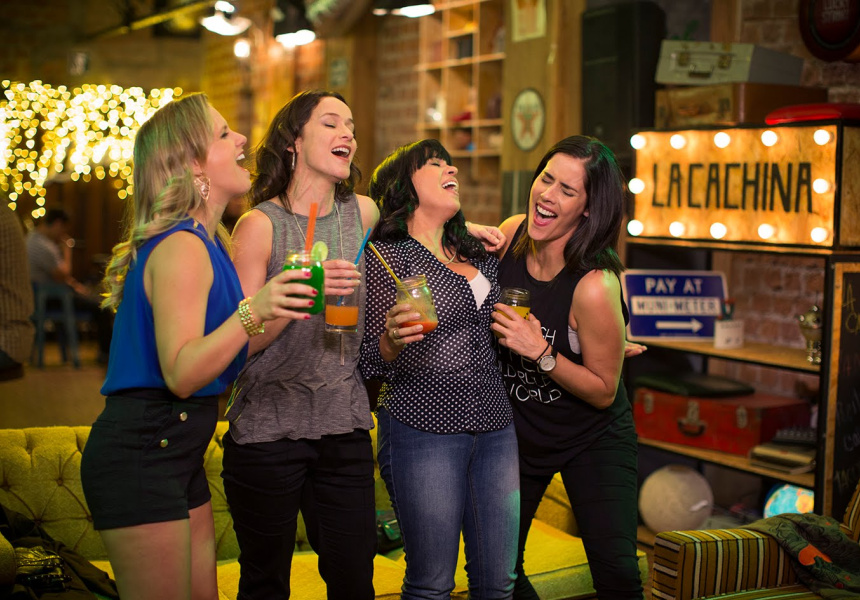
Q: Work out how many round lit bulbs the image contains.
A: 12